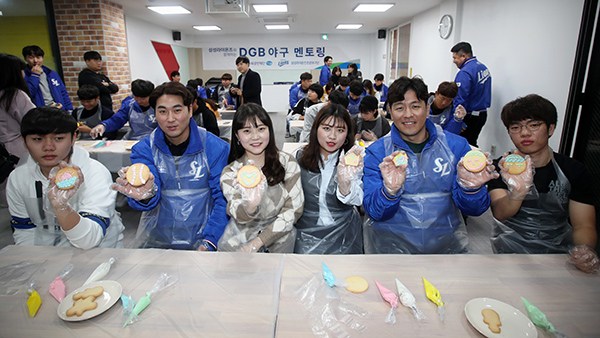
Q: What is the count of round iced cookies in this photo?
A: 5